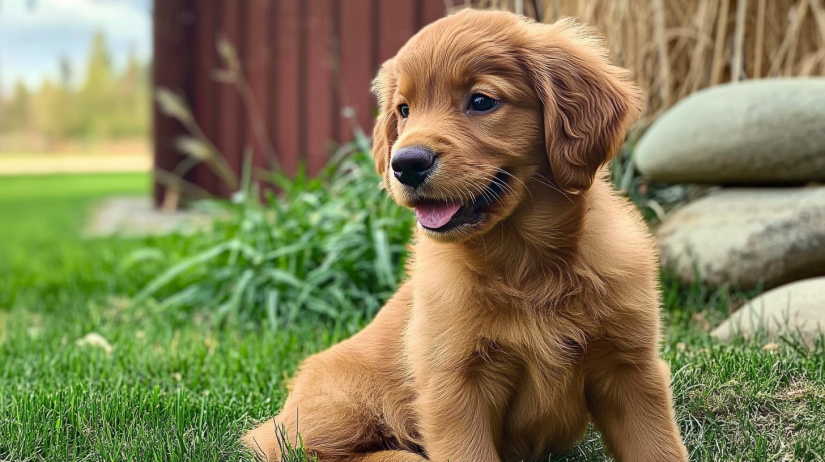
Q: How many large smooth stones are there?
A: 3